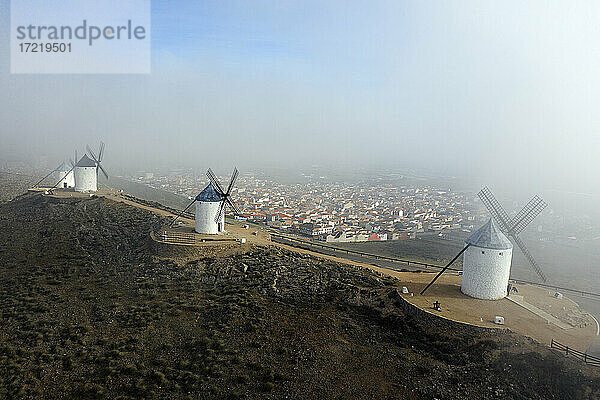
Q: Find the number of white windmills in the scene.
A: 4